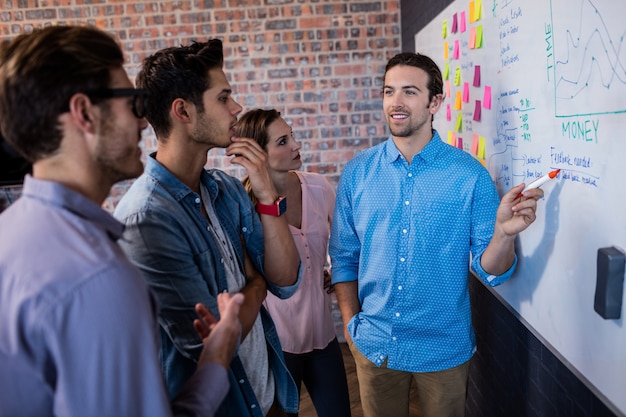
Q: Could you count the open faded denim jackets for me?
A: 1